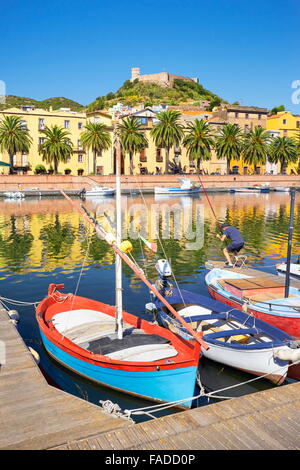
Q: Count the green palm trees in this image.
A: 9